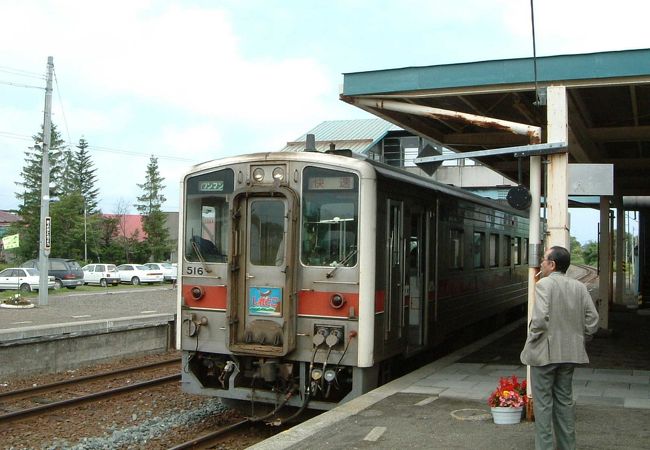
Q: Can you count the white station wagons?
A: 1